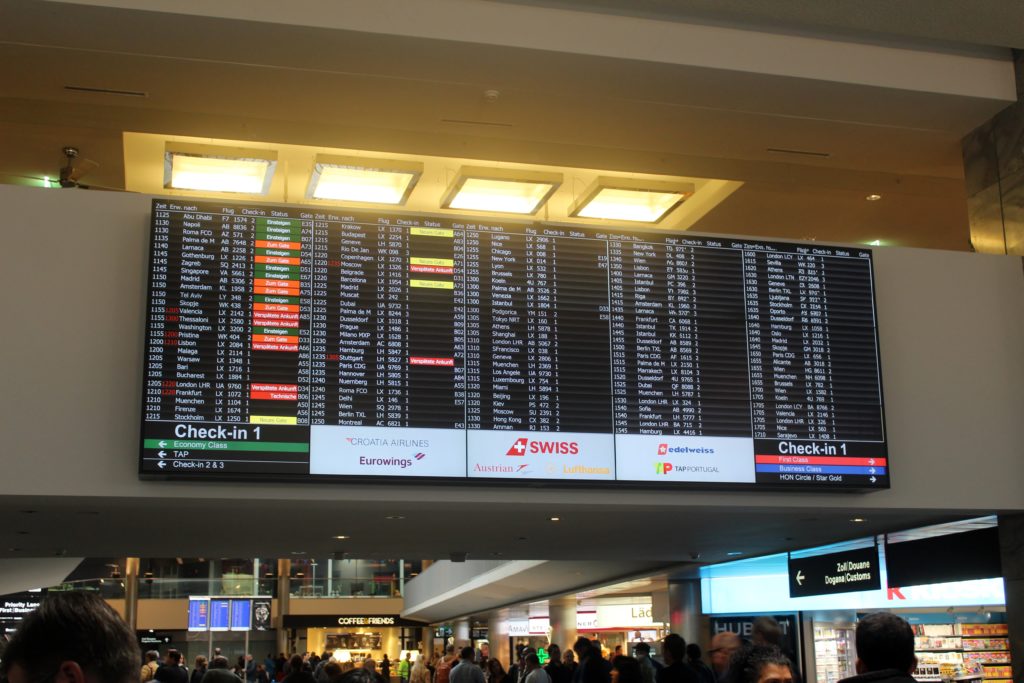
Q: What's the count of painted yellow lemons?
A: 0